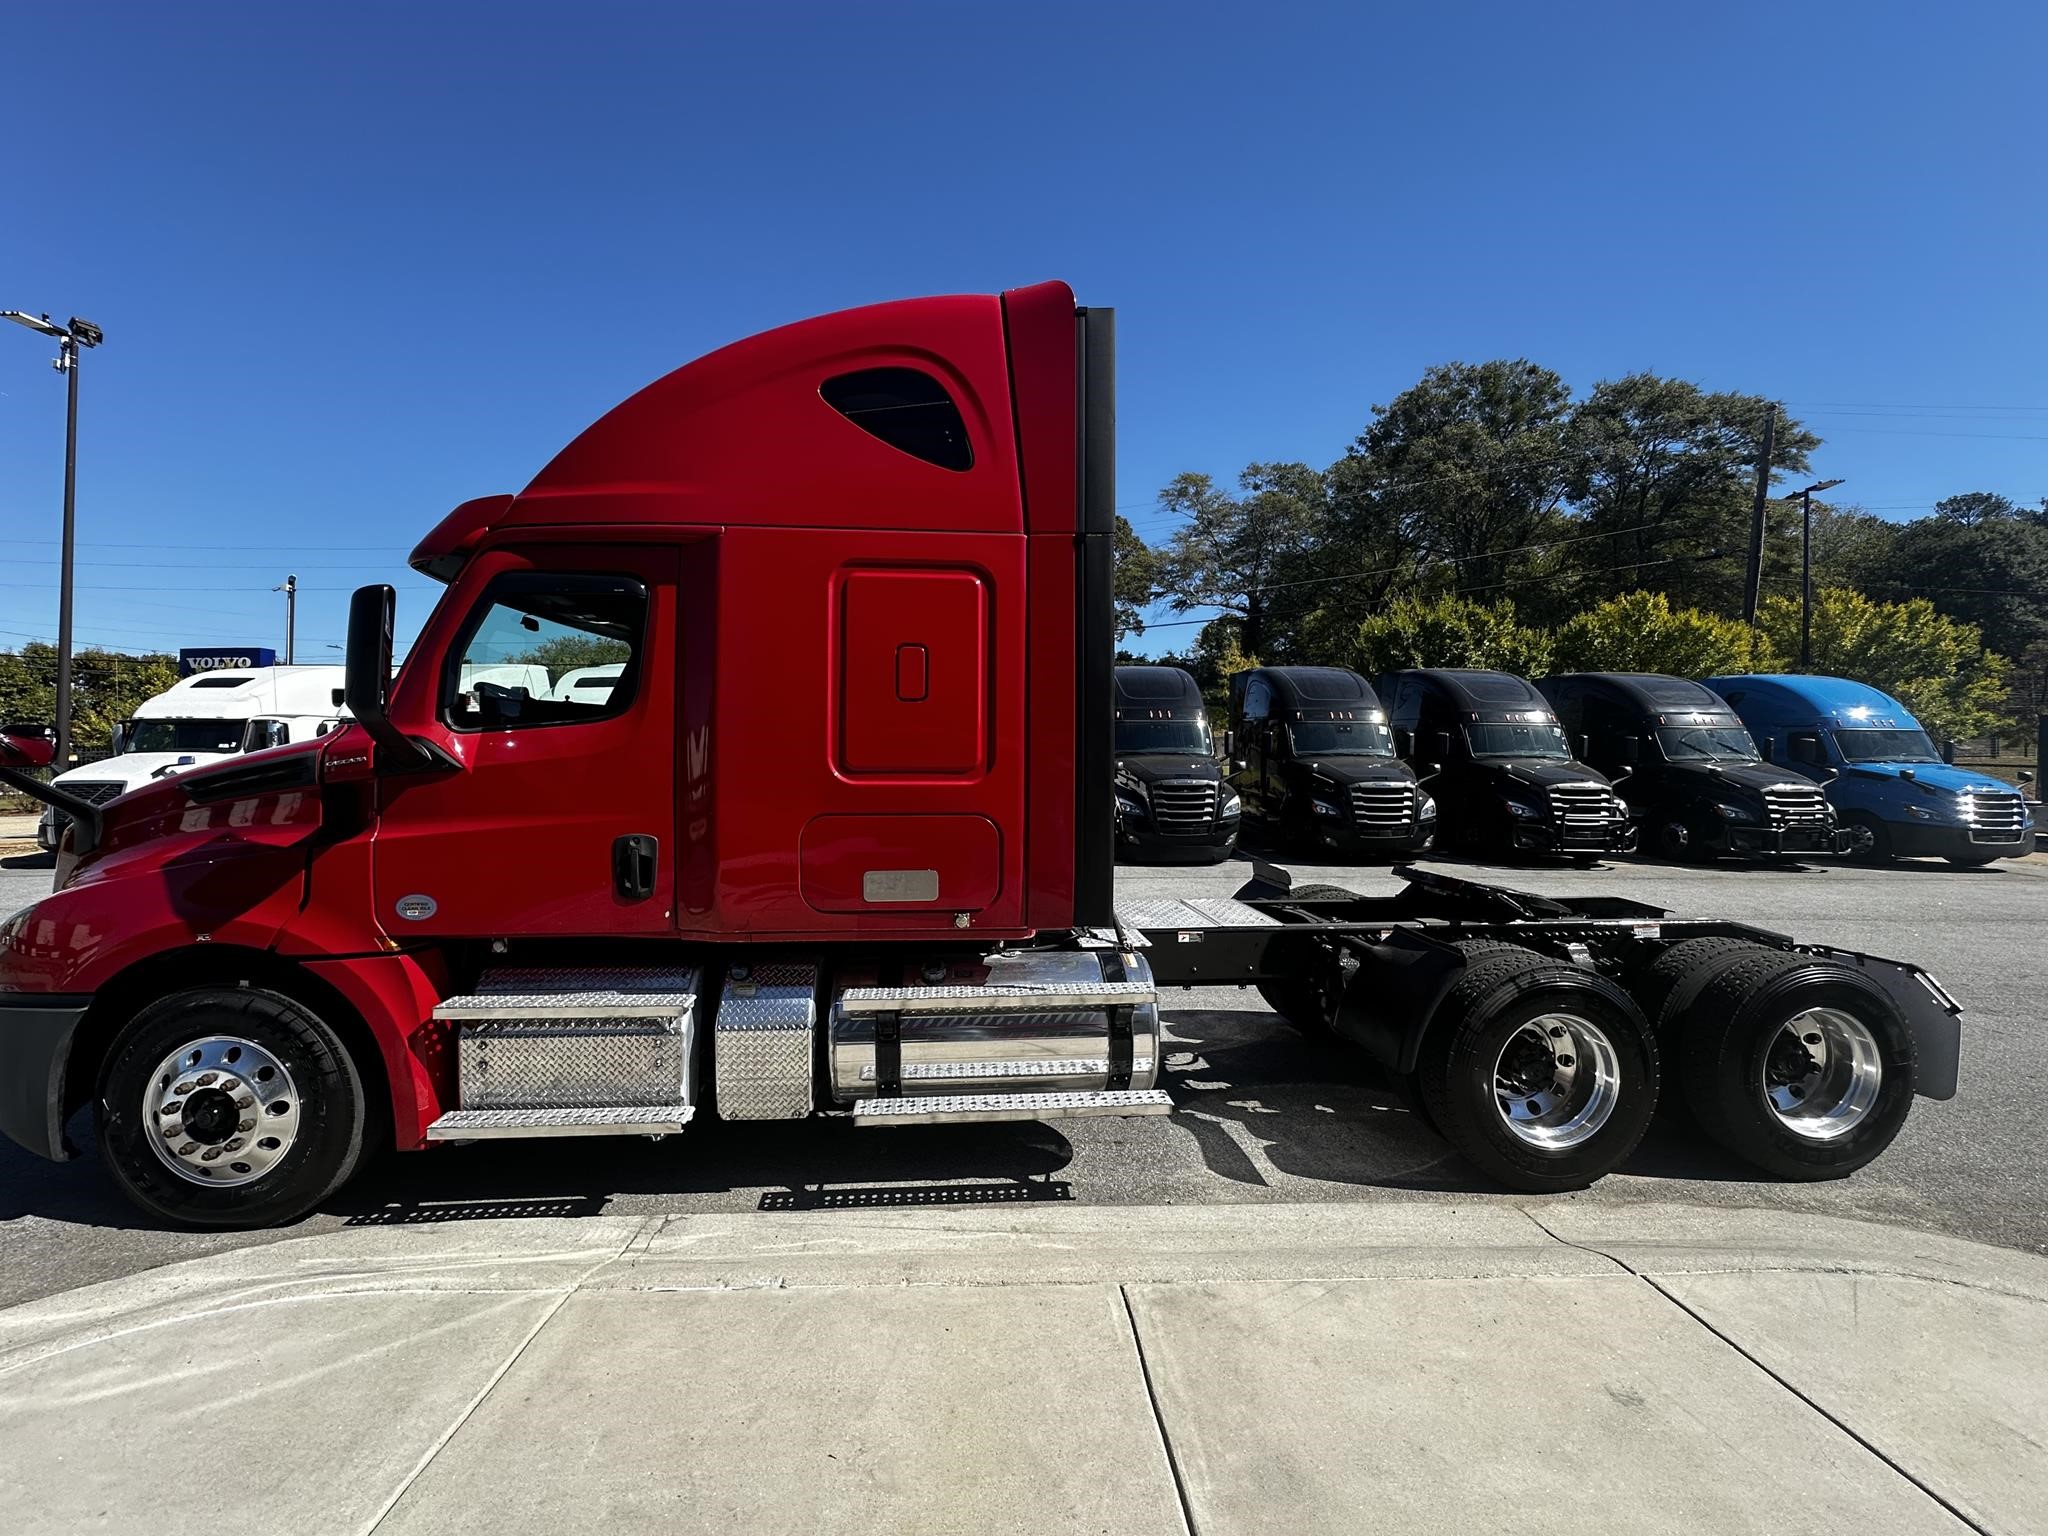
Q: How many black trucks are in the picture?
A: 4